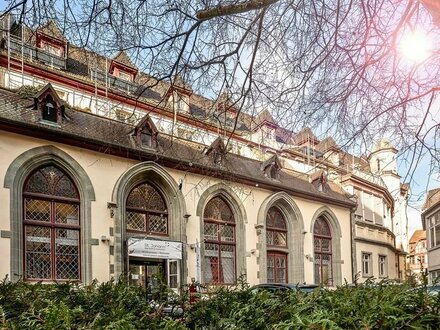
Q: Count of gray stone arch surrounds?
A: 5